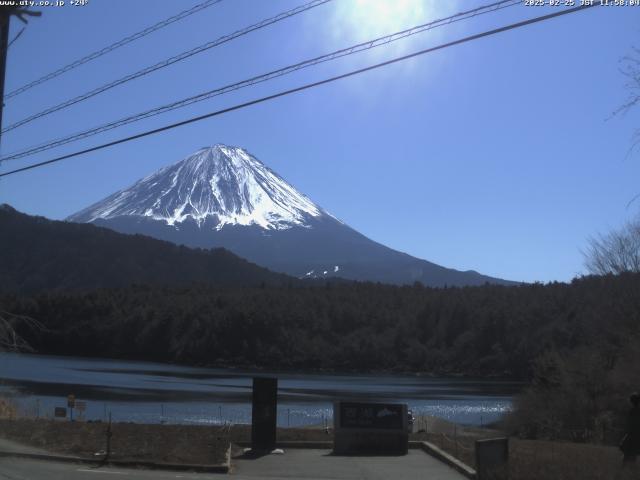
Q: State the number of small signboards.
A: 3